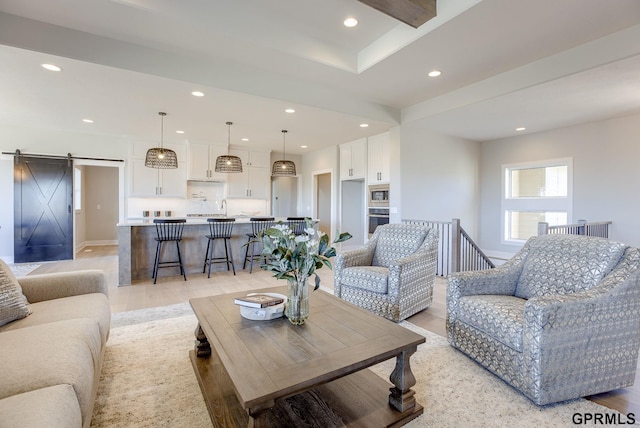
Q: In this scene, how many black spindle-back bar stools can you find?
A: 4